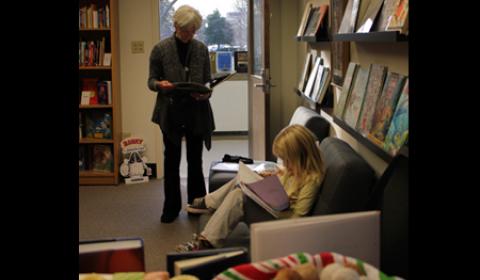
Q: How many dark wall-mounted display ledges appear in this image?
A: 4